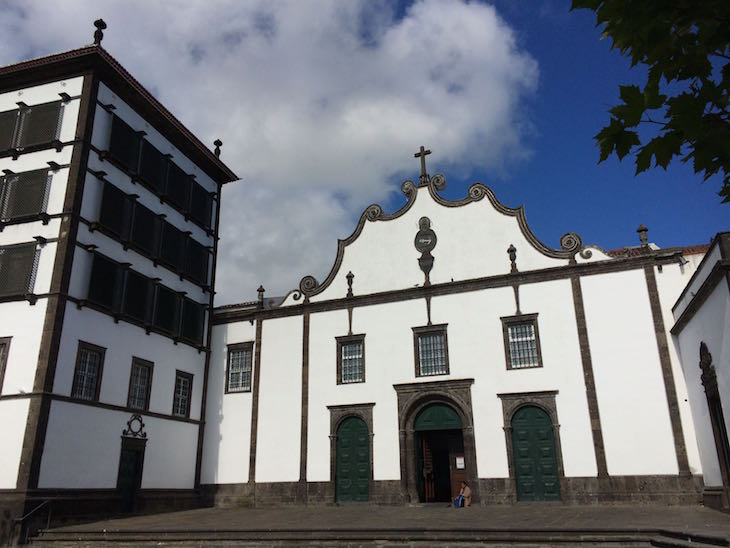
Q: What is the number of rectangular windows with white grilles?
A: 7